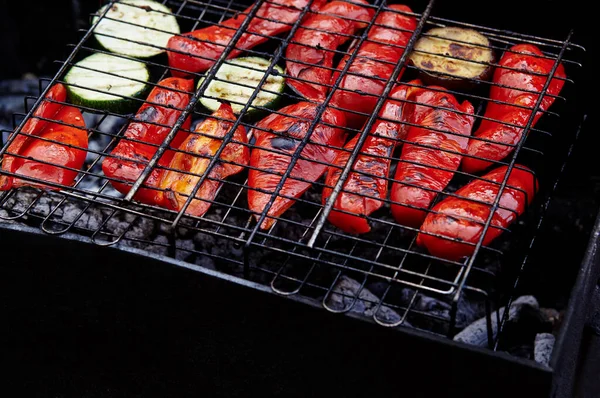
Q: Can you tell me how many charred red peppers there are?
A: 11